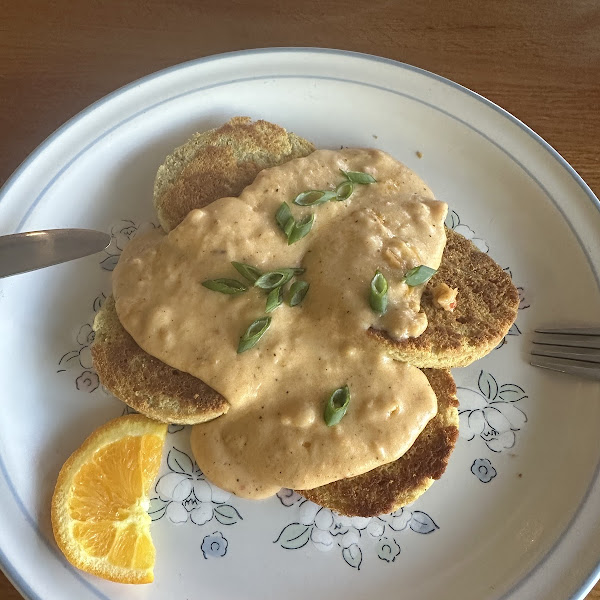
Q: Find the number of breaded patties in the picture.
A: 4